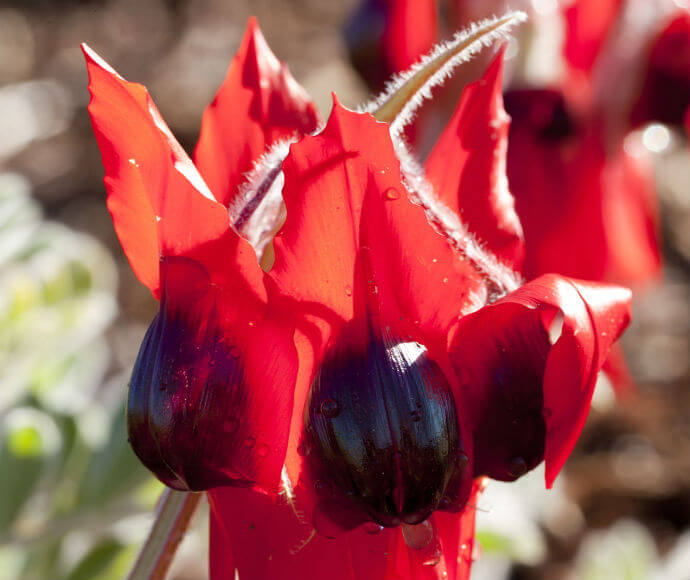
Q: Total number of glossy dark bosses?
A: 3